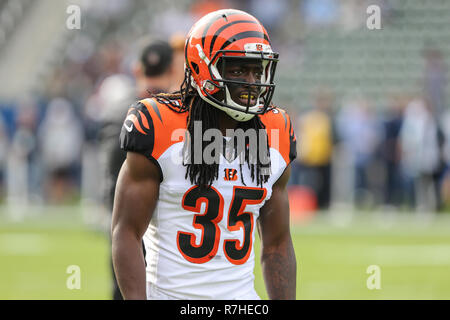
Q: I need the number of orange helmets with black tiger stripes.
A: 1